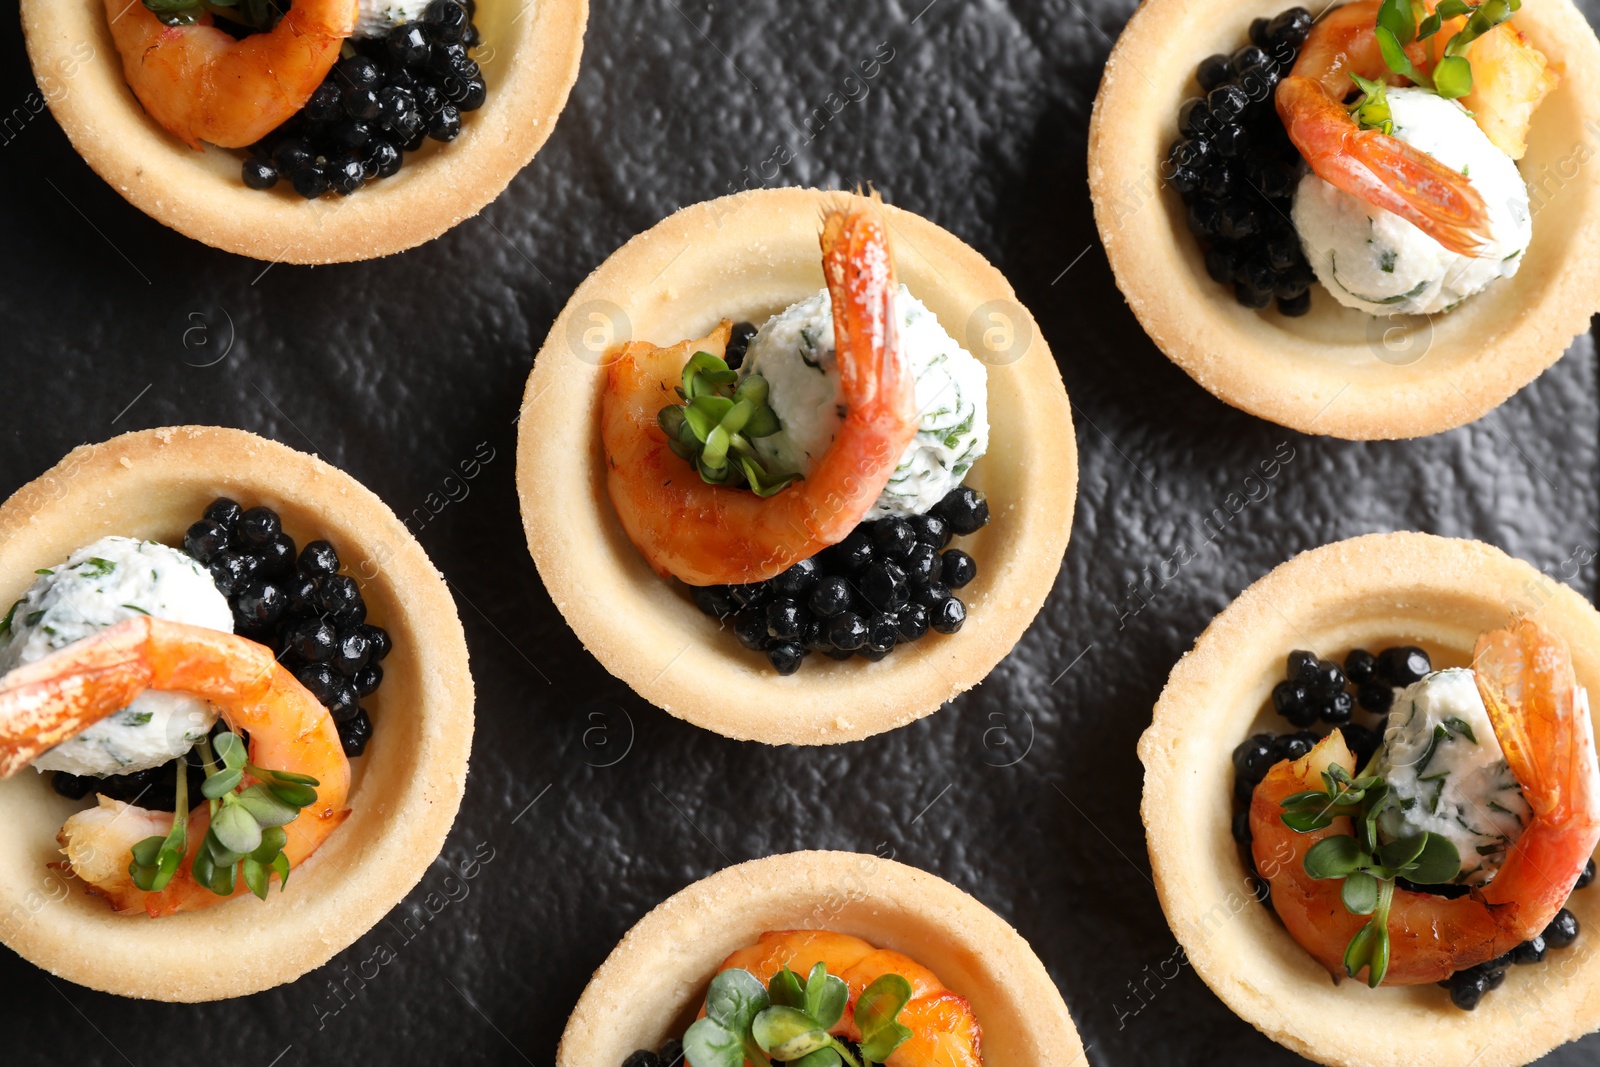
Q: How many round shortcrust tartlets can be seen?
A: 6